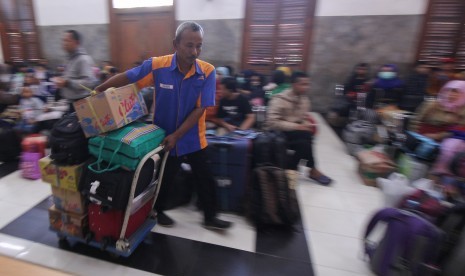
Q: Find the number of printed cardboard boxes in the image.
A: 4